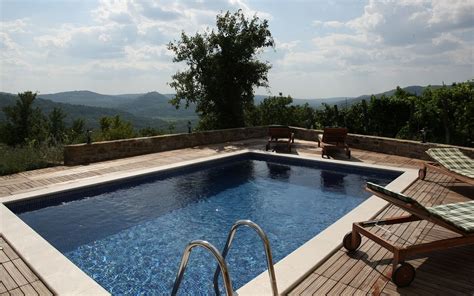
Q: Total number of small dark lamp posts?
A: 3